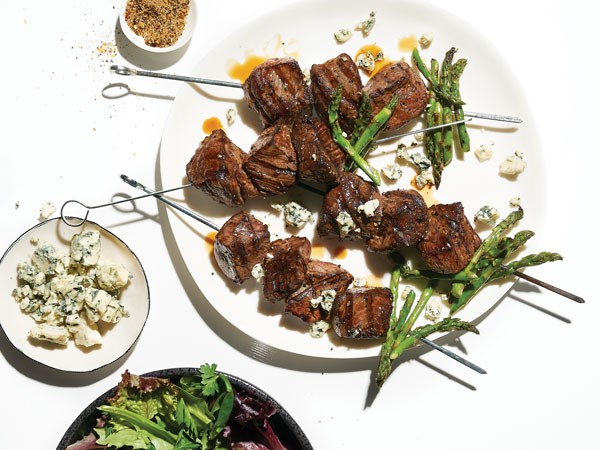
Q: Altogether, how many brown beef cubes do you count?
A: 13